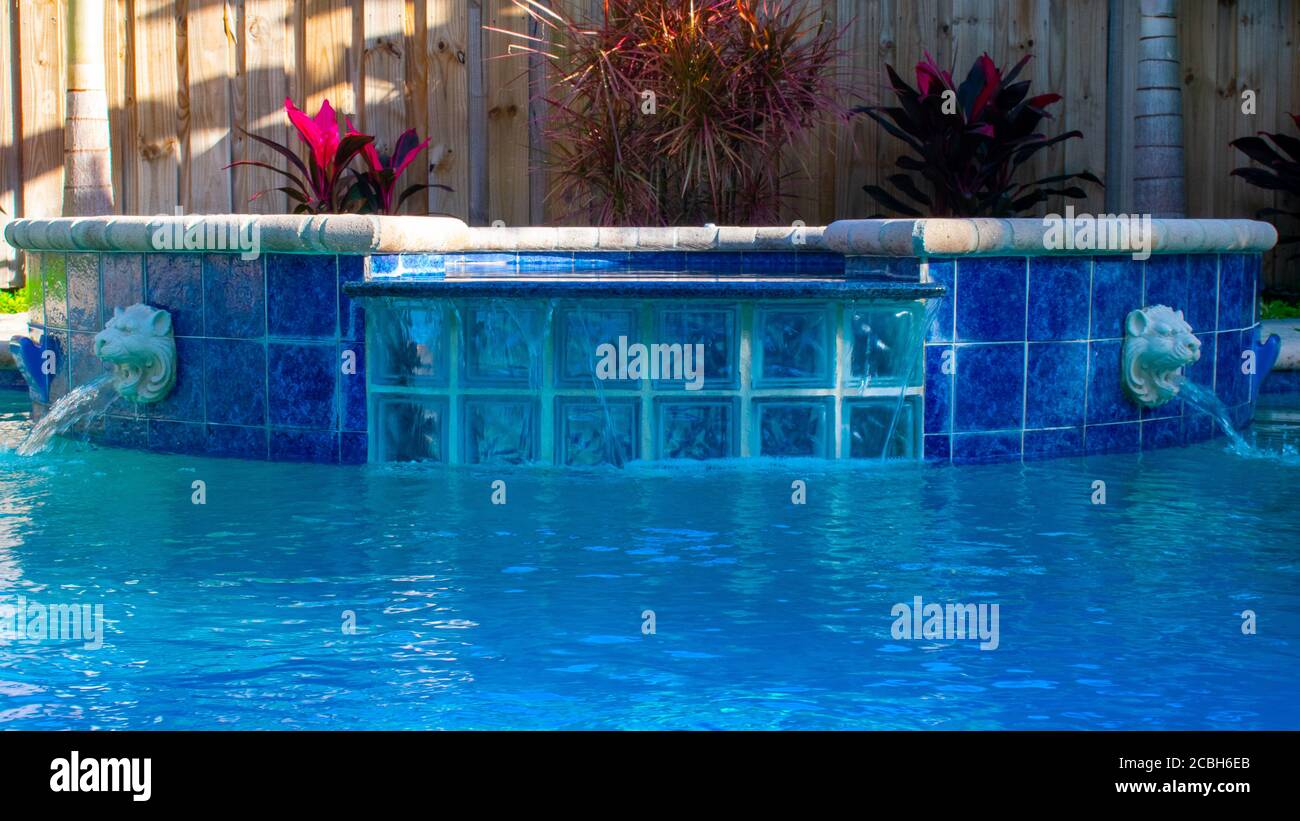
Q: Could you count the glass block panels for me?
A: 12